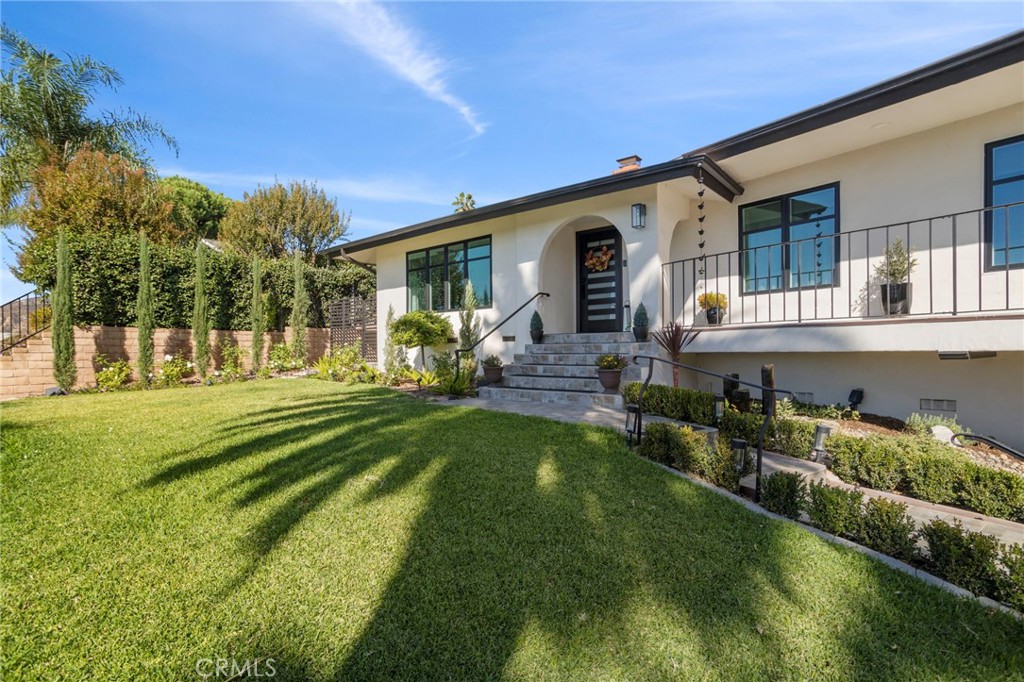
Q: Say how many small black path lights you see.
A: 4